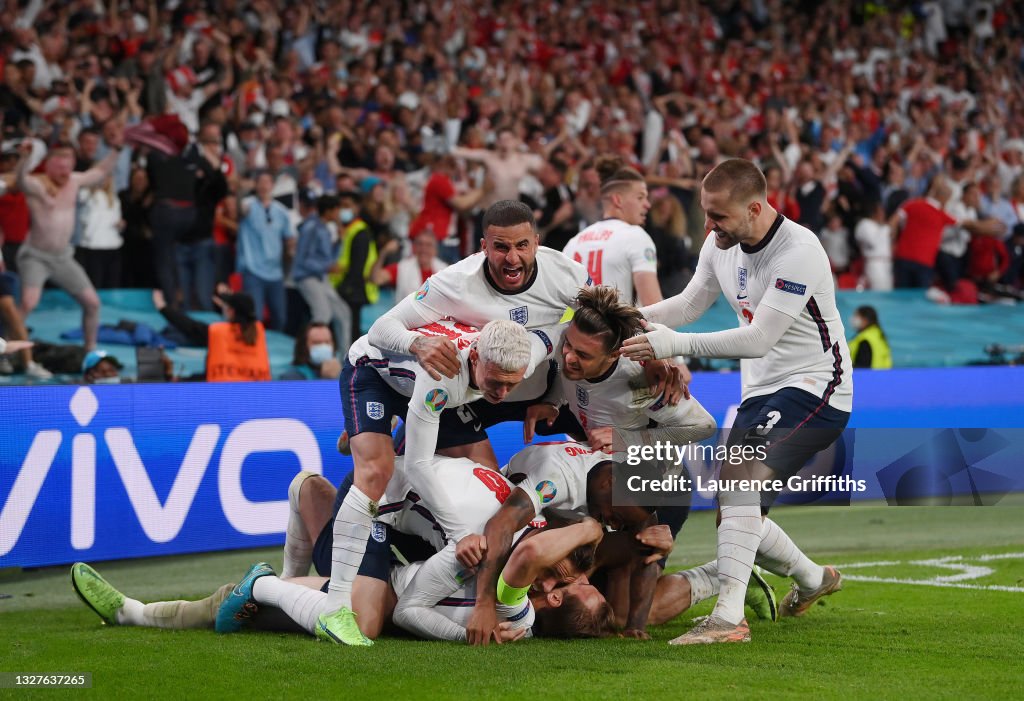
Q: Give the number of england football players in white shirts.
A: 8